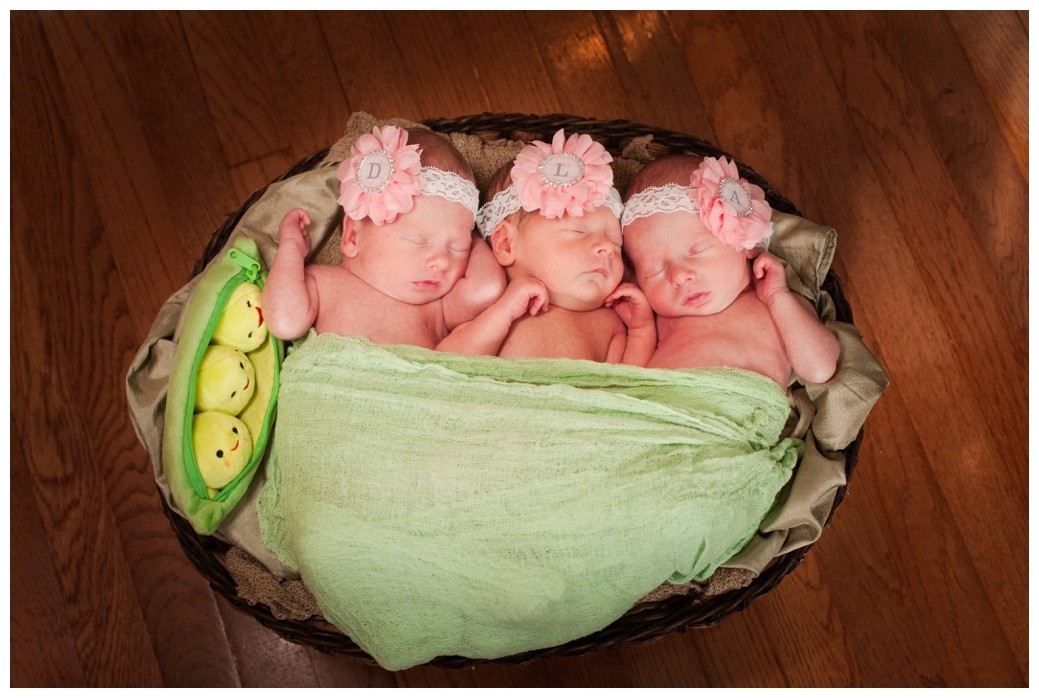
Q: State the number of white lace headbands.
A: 3